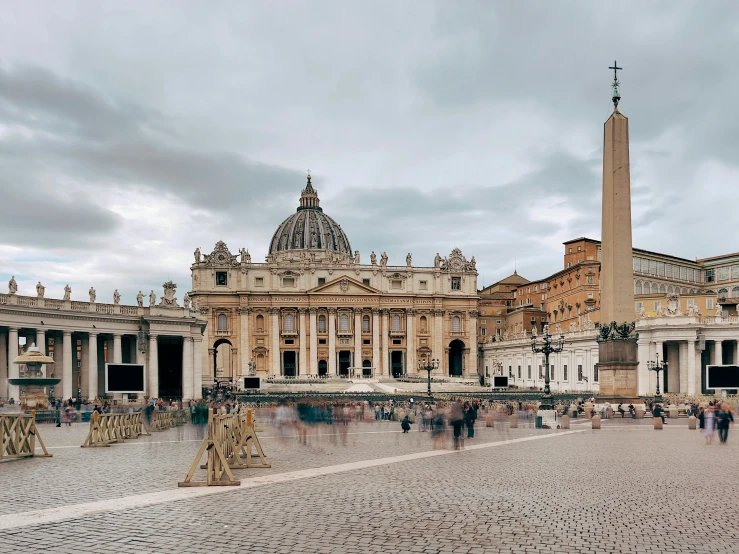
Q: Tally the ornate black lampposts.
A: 3